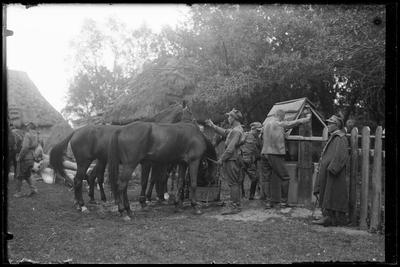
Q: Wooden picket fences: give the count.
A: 1